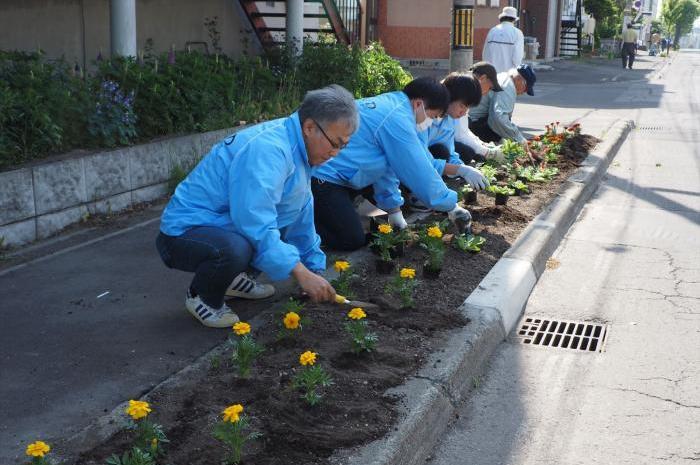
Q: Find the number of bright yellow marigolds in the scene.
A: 11